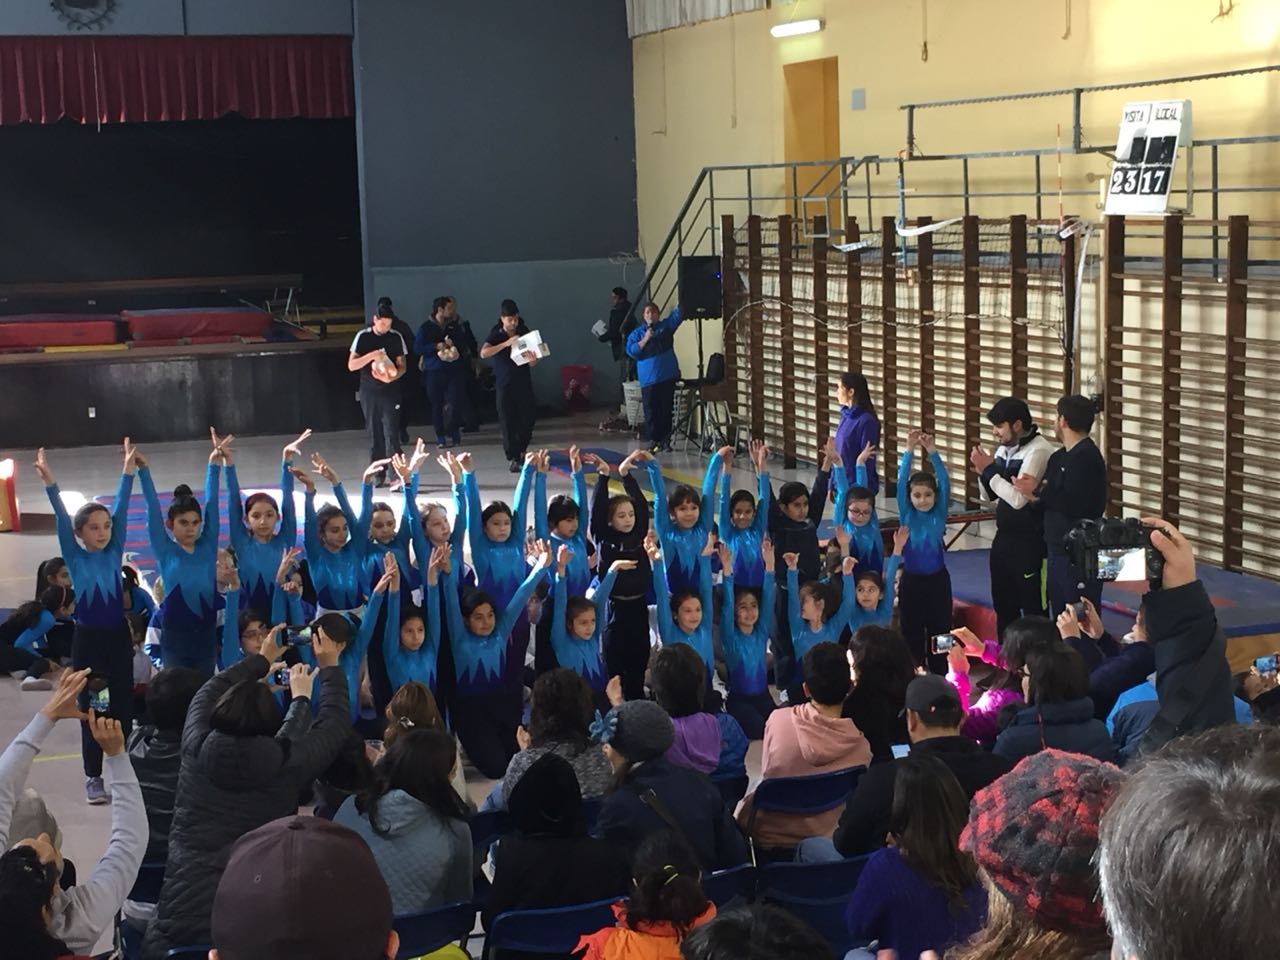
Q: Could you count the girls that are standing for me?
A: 14